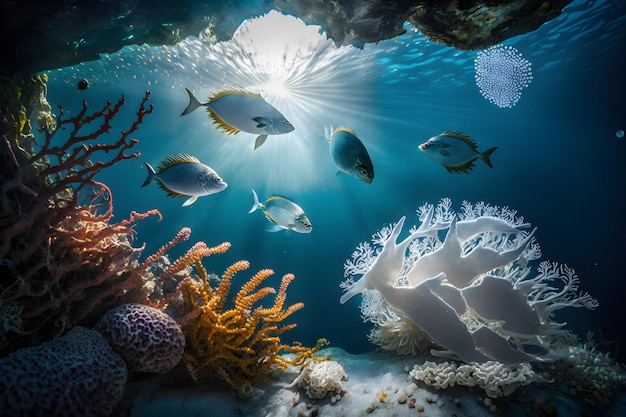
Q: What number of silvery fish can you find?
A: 5